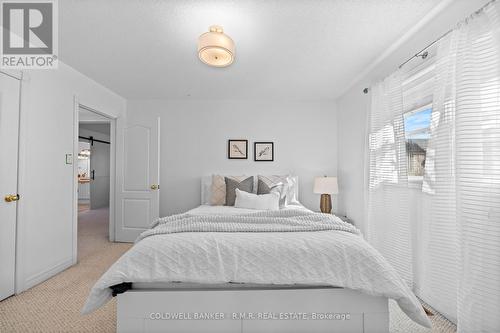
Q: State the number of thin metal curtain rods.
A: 1